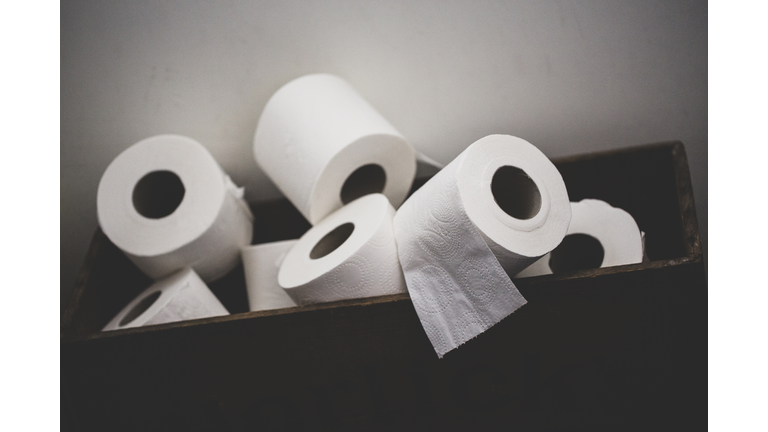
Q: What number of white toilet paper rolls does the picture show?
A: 7